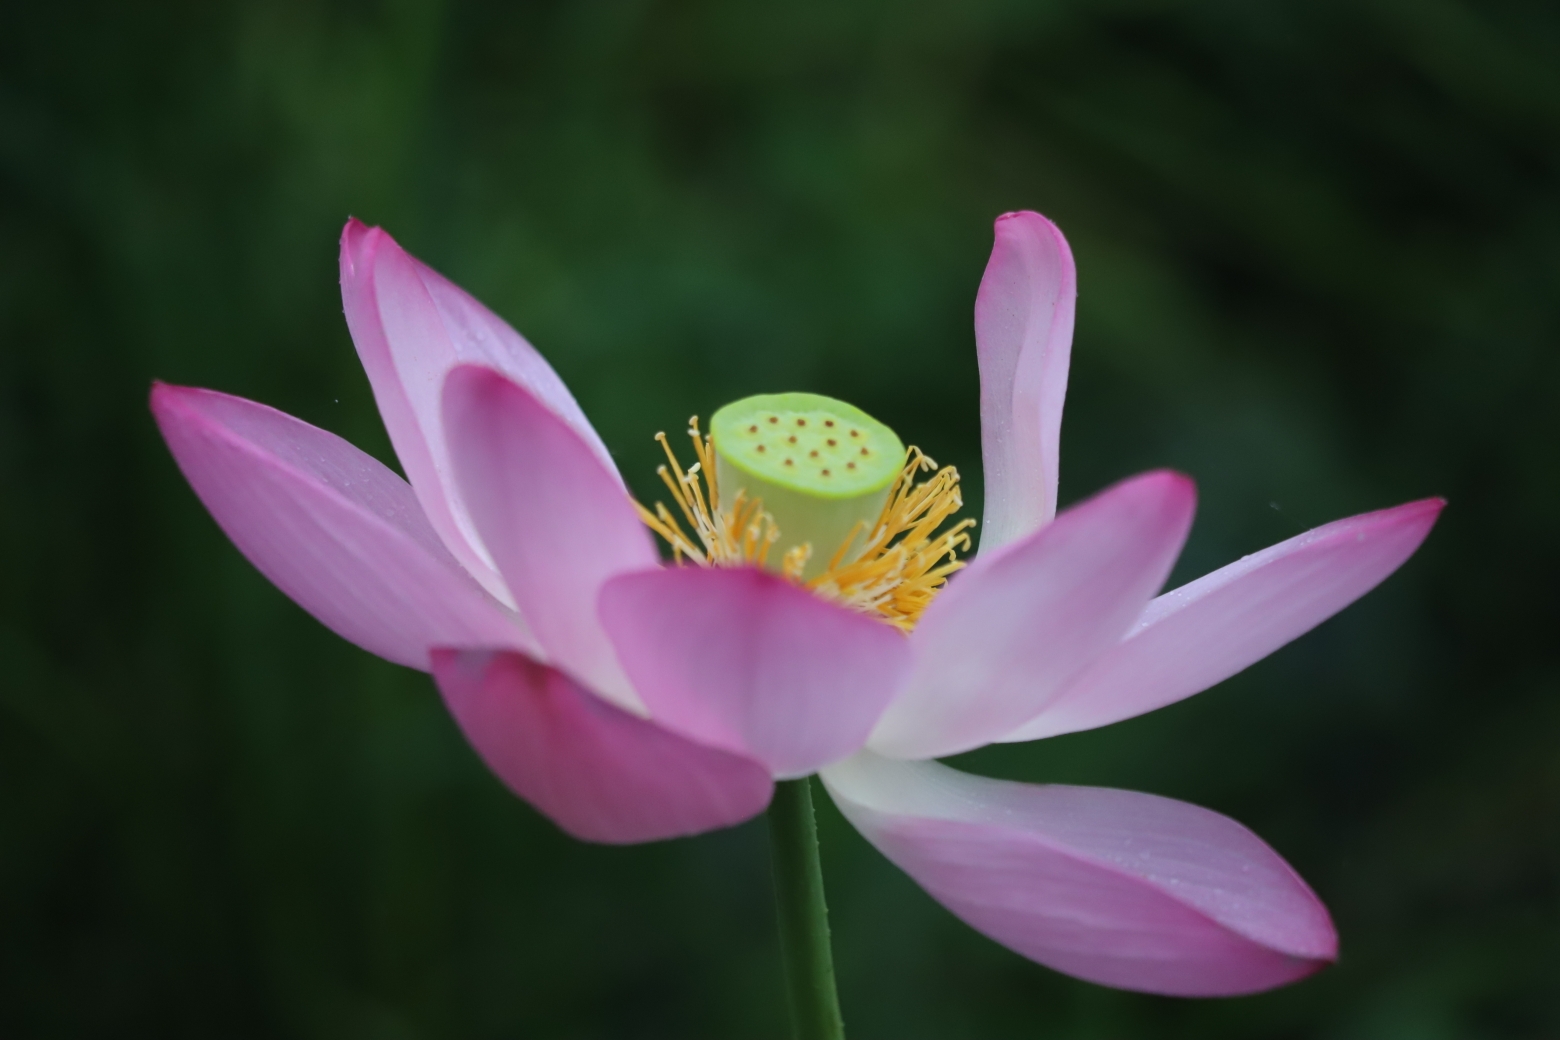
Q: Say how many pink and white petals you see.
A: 9